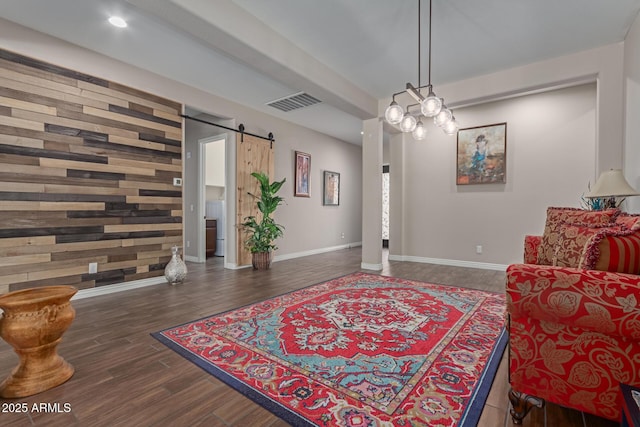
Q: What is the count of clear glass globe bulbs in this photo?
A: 6